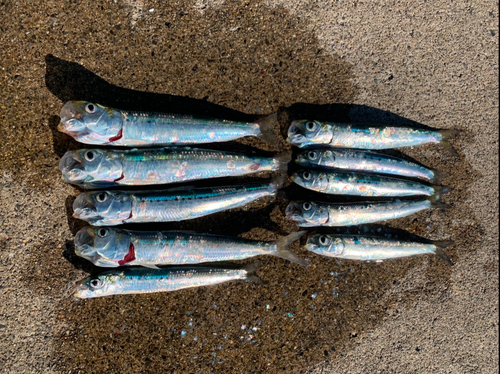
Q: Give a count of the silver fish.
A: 10